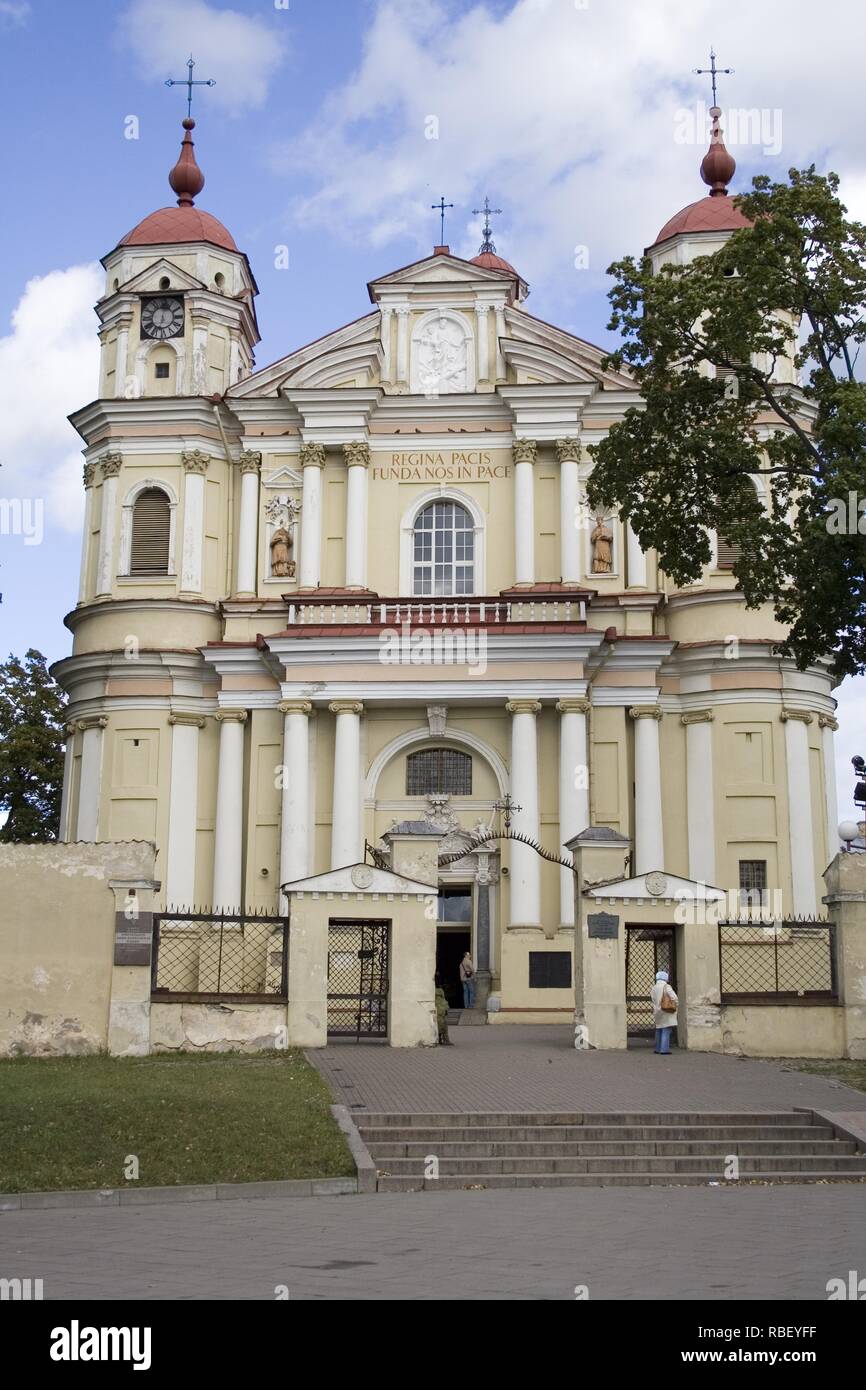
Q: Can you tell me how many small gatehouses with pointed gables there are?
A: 2